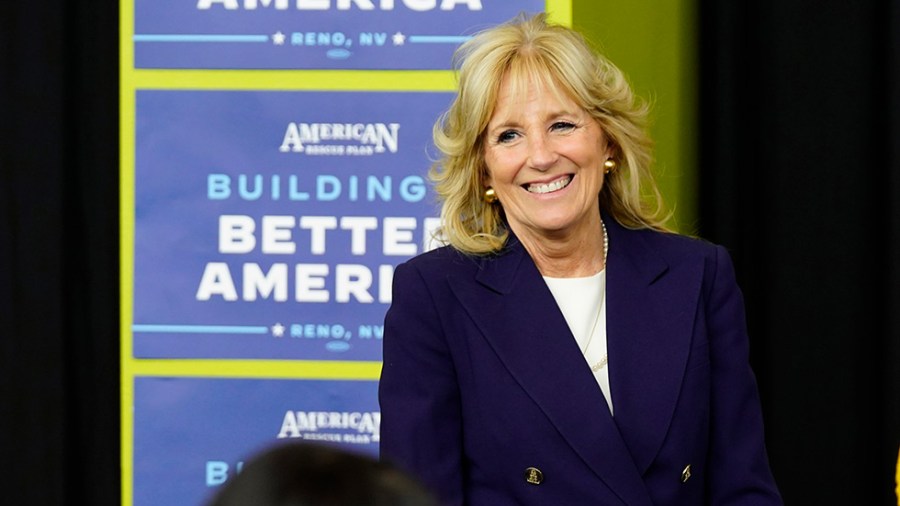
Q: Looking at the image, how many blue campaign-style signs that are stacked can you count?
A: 3